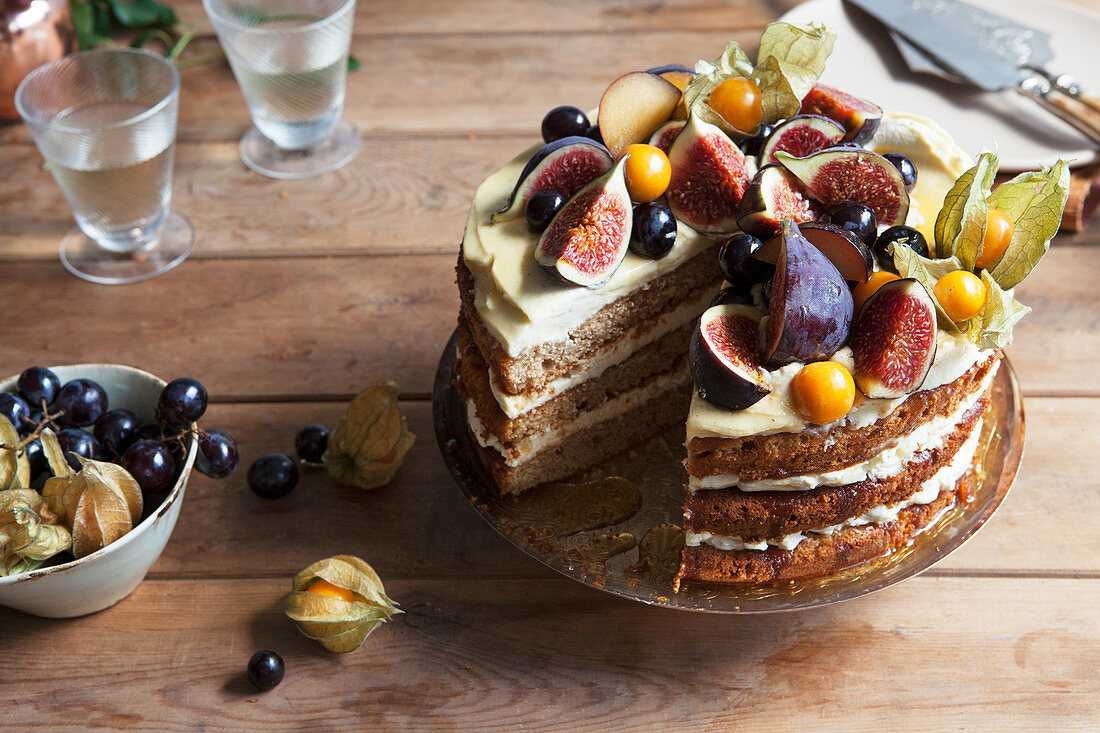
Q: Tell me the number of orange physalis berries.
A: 7